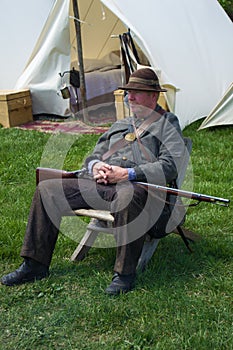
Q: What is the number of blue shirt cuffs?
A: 2